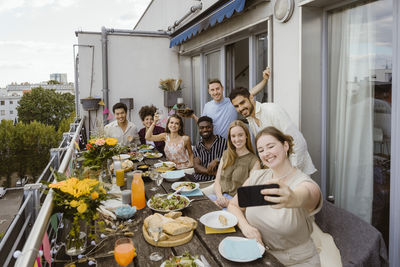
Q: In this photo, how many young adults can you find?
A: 8